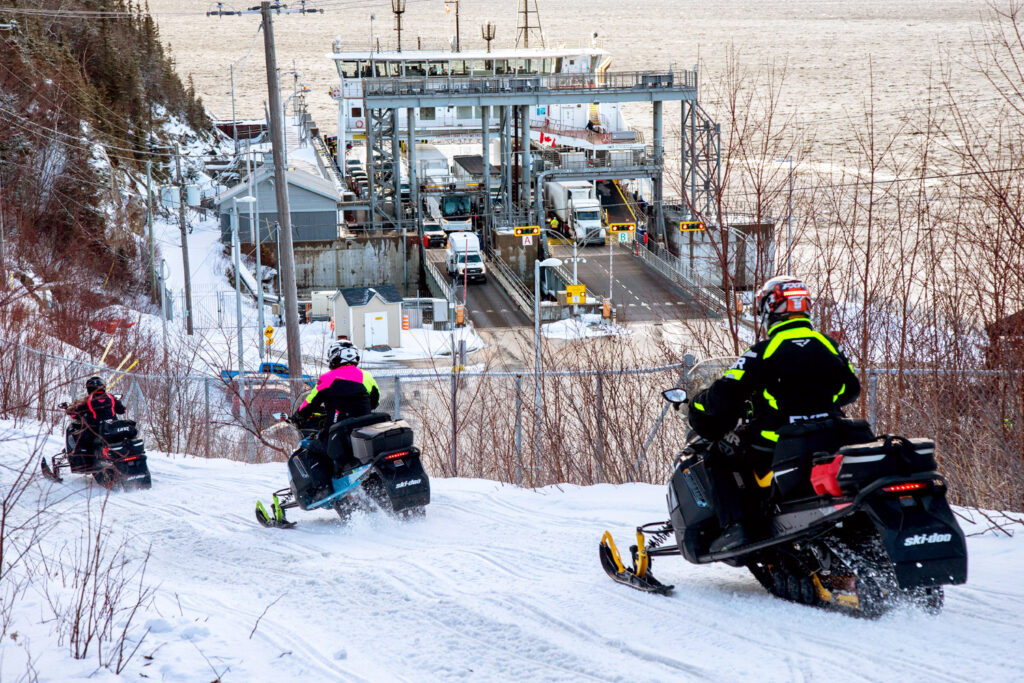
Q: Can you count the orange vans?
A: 0